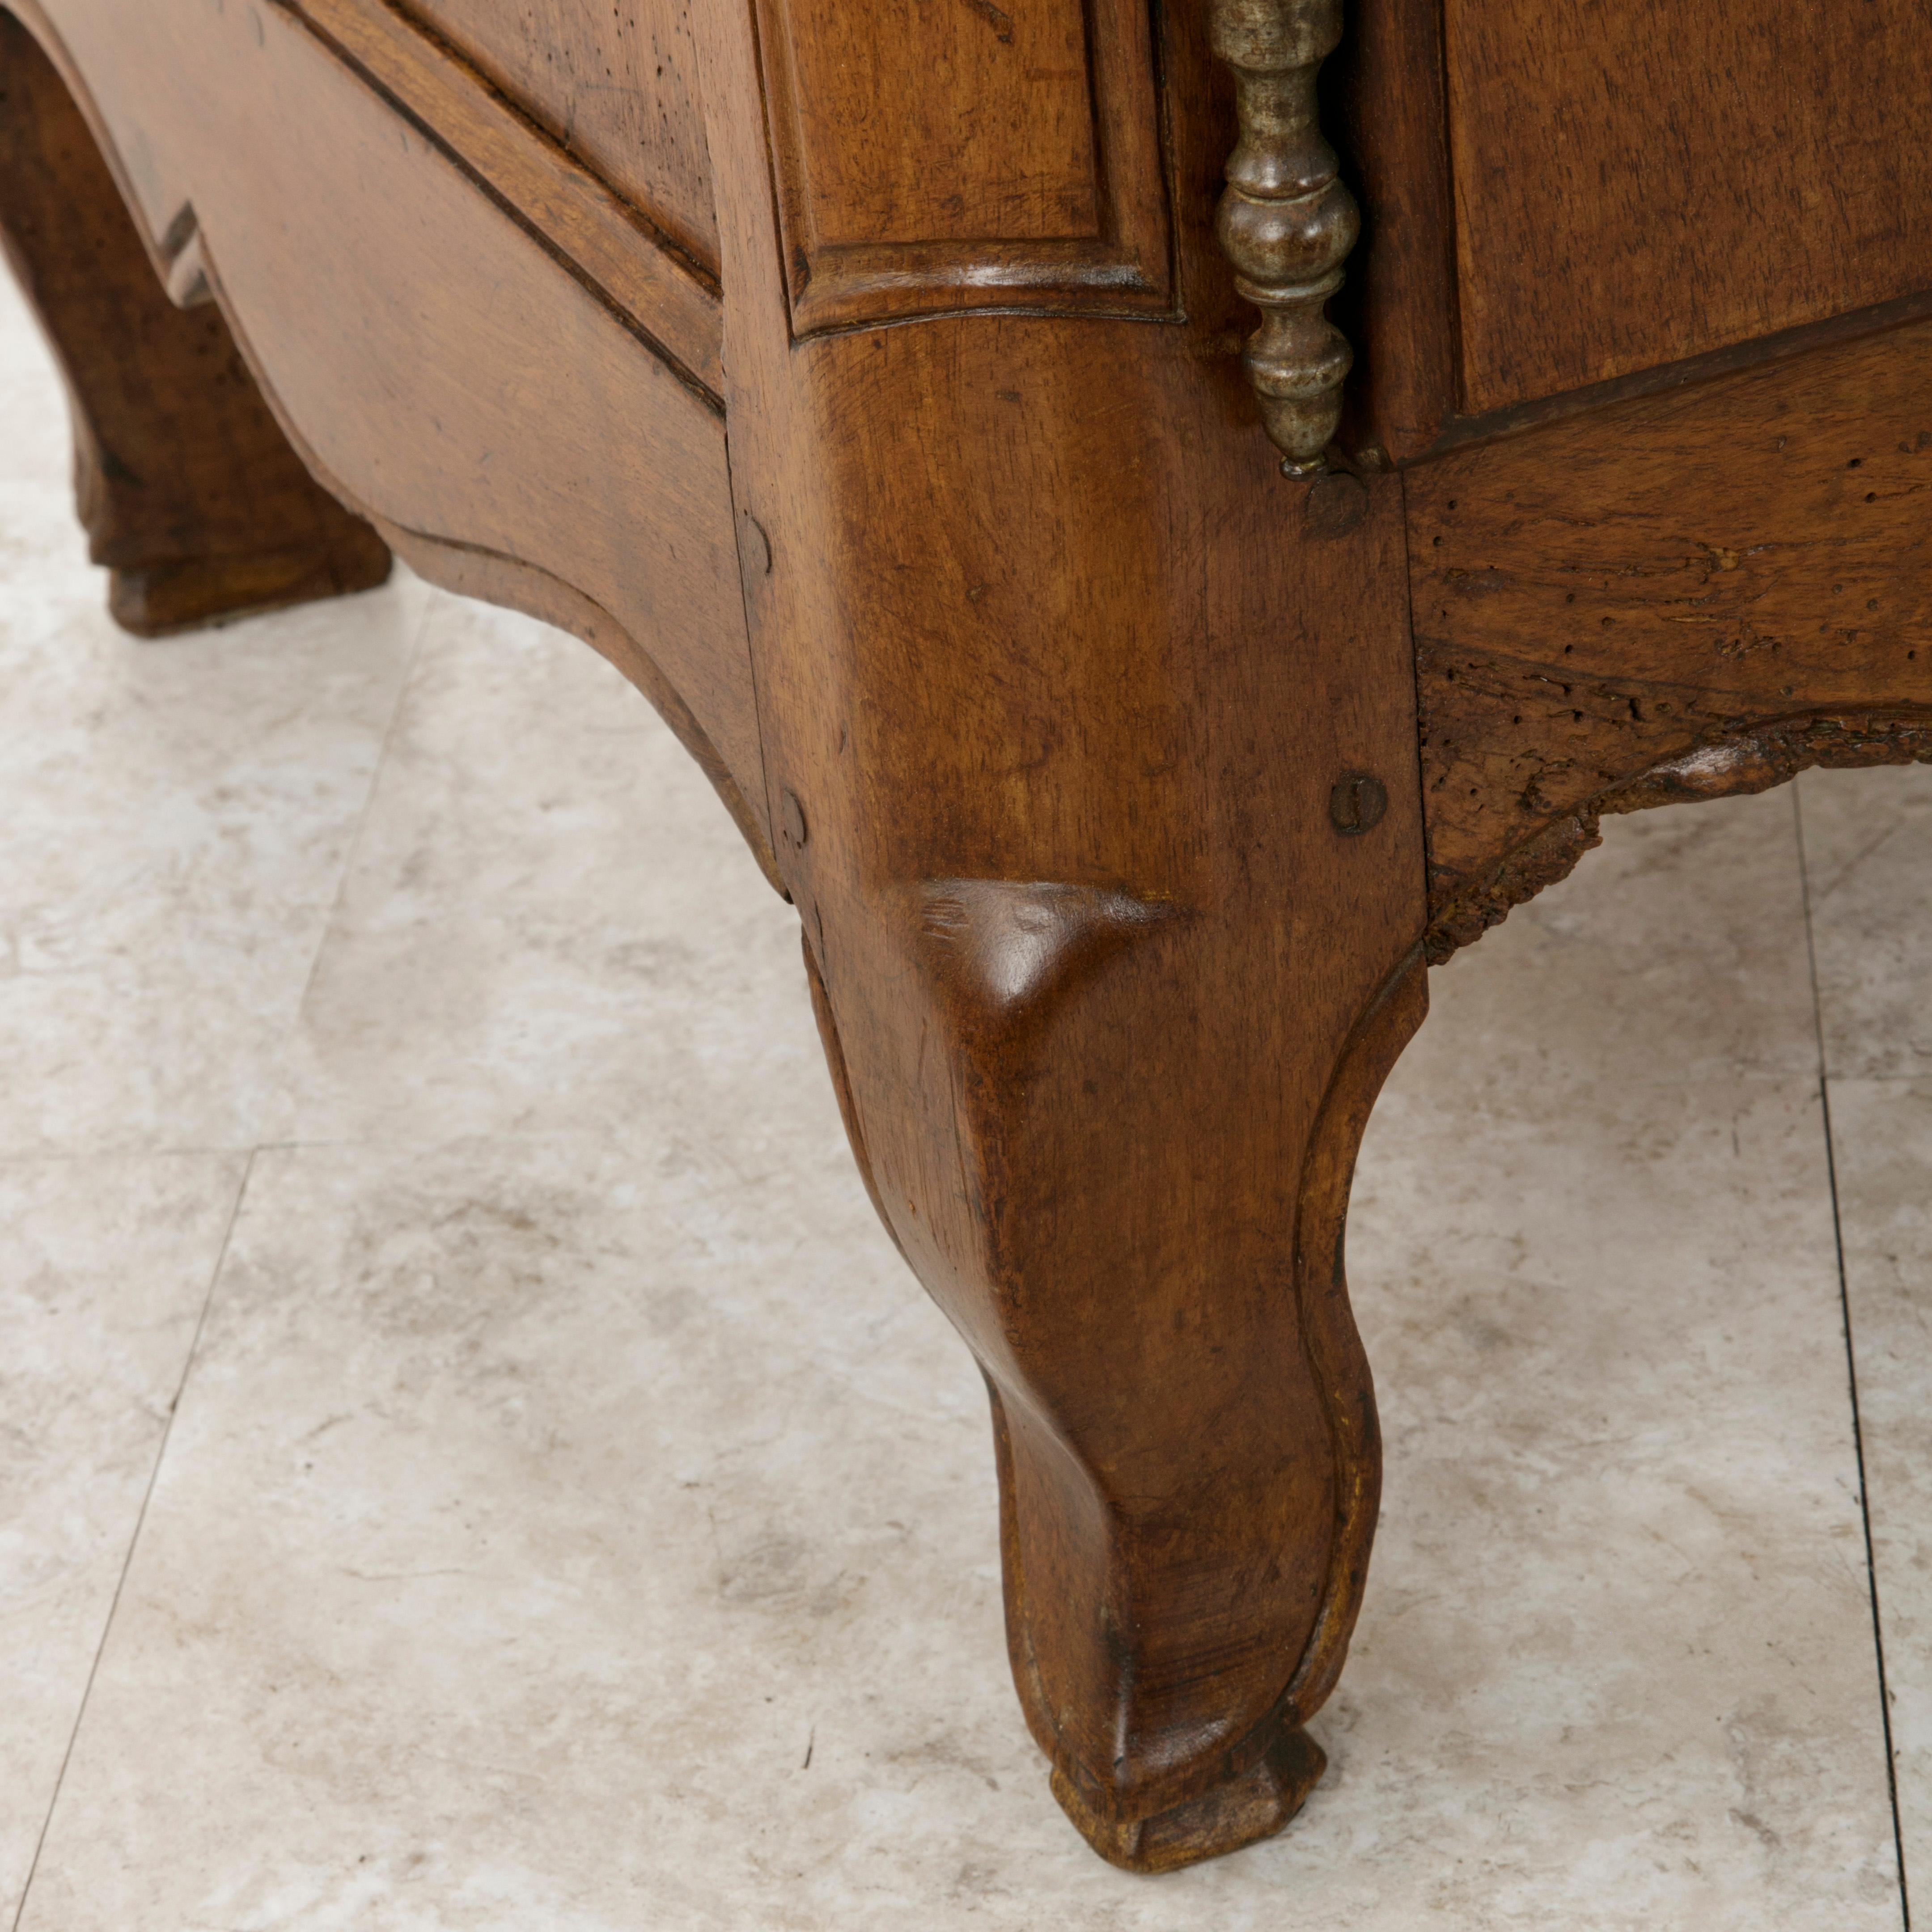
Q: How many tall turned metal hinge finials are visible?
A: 1